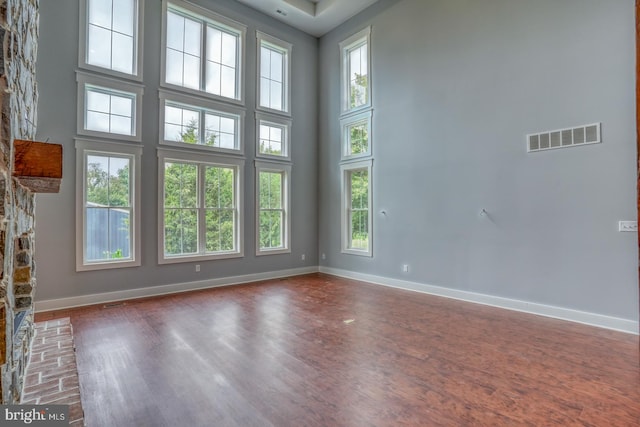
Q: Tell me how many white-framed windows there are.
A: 12